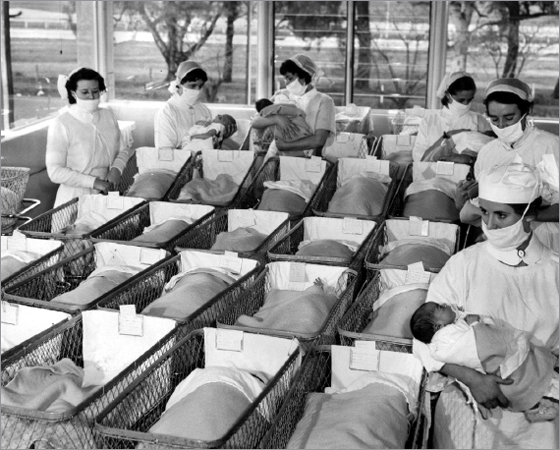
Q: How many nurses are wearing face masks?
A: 6